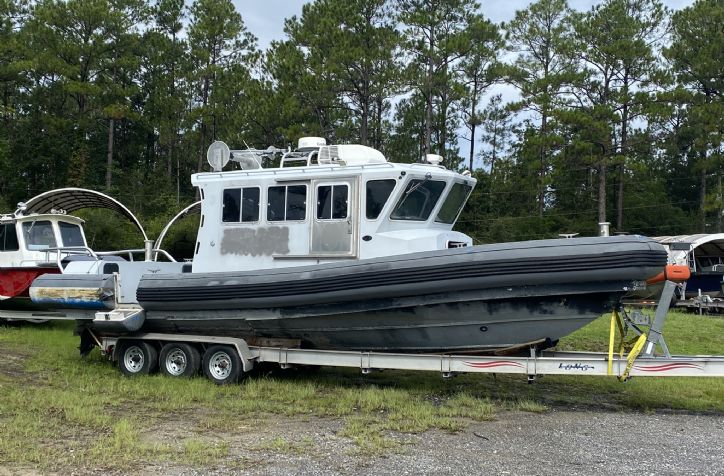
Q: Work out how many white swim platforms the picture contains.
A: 1